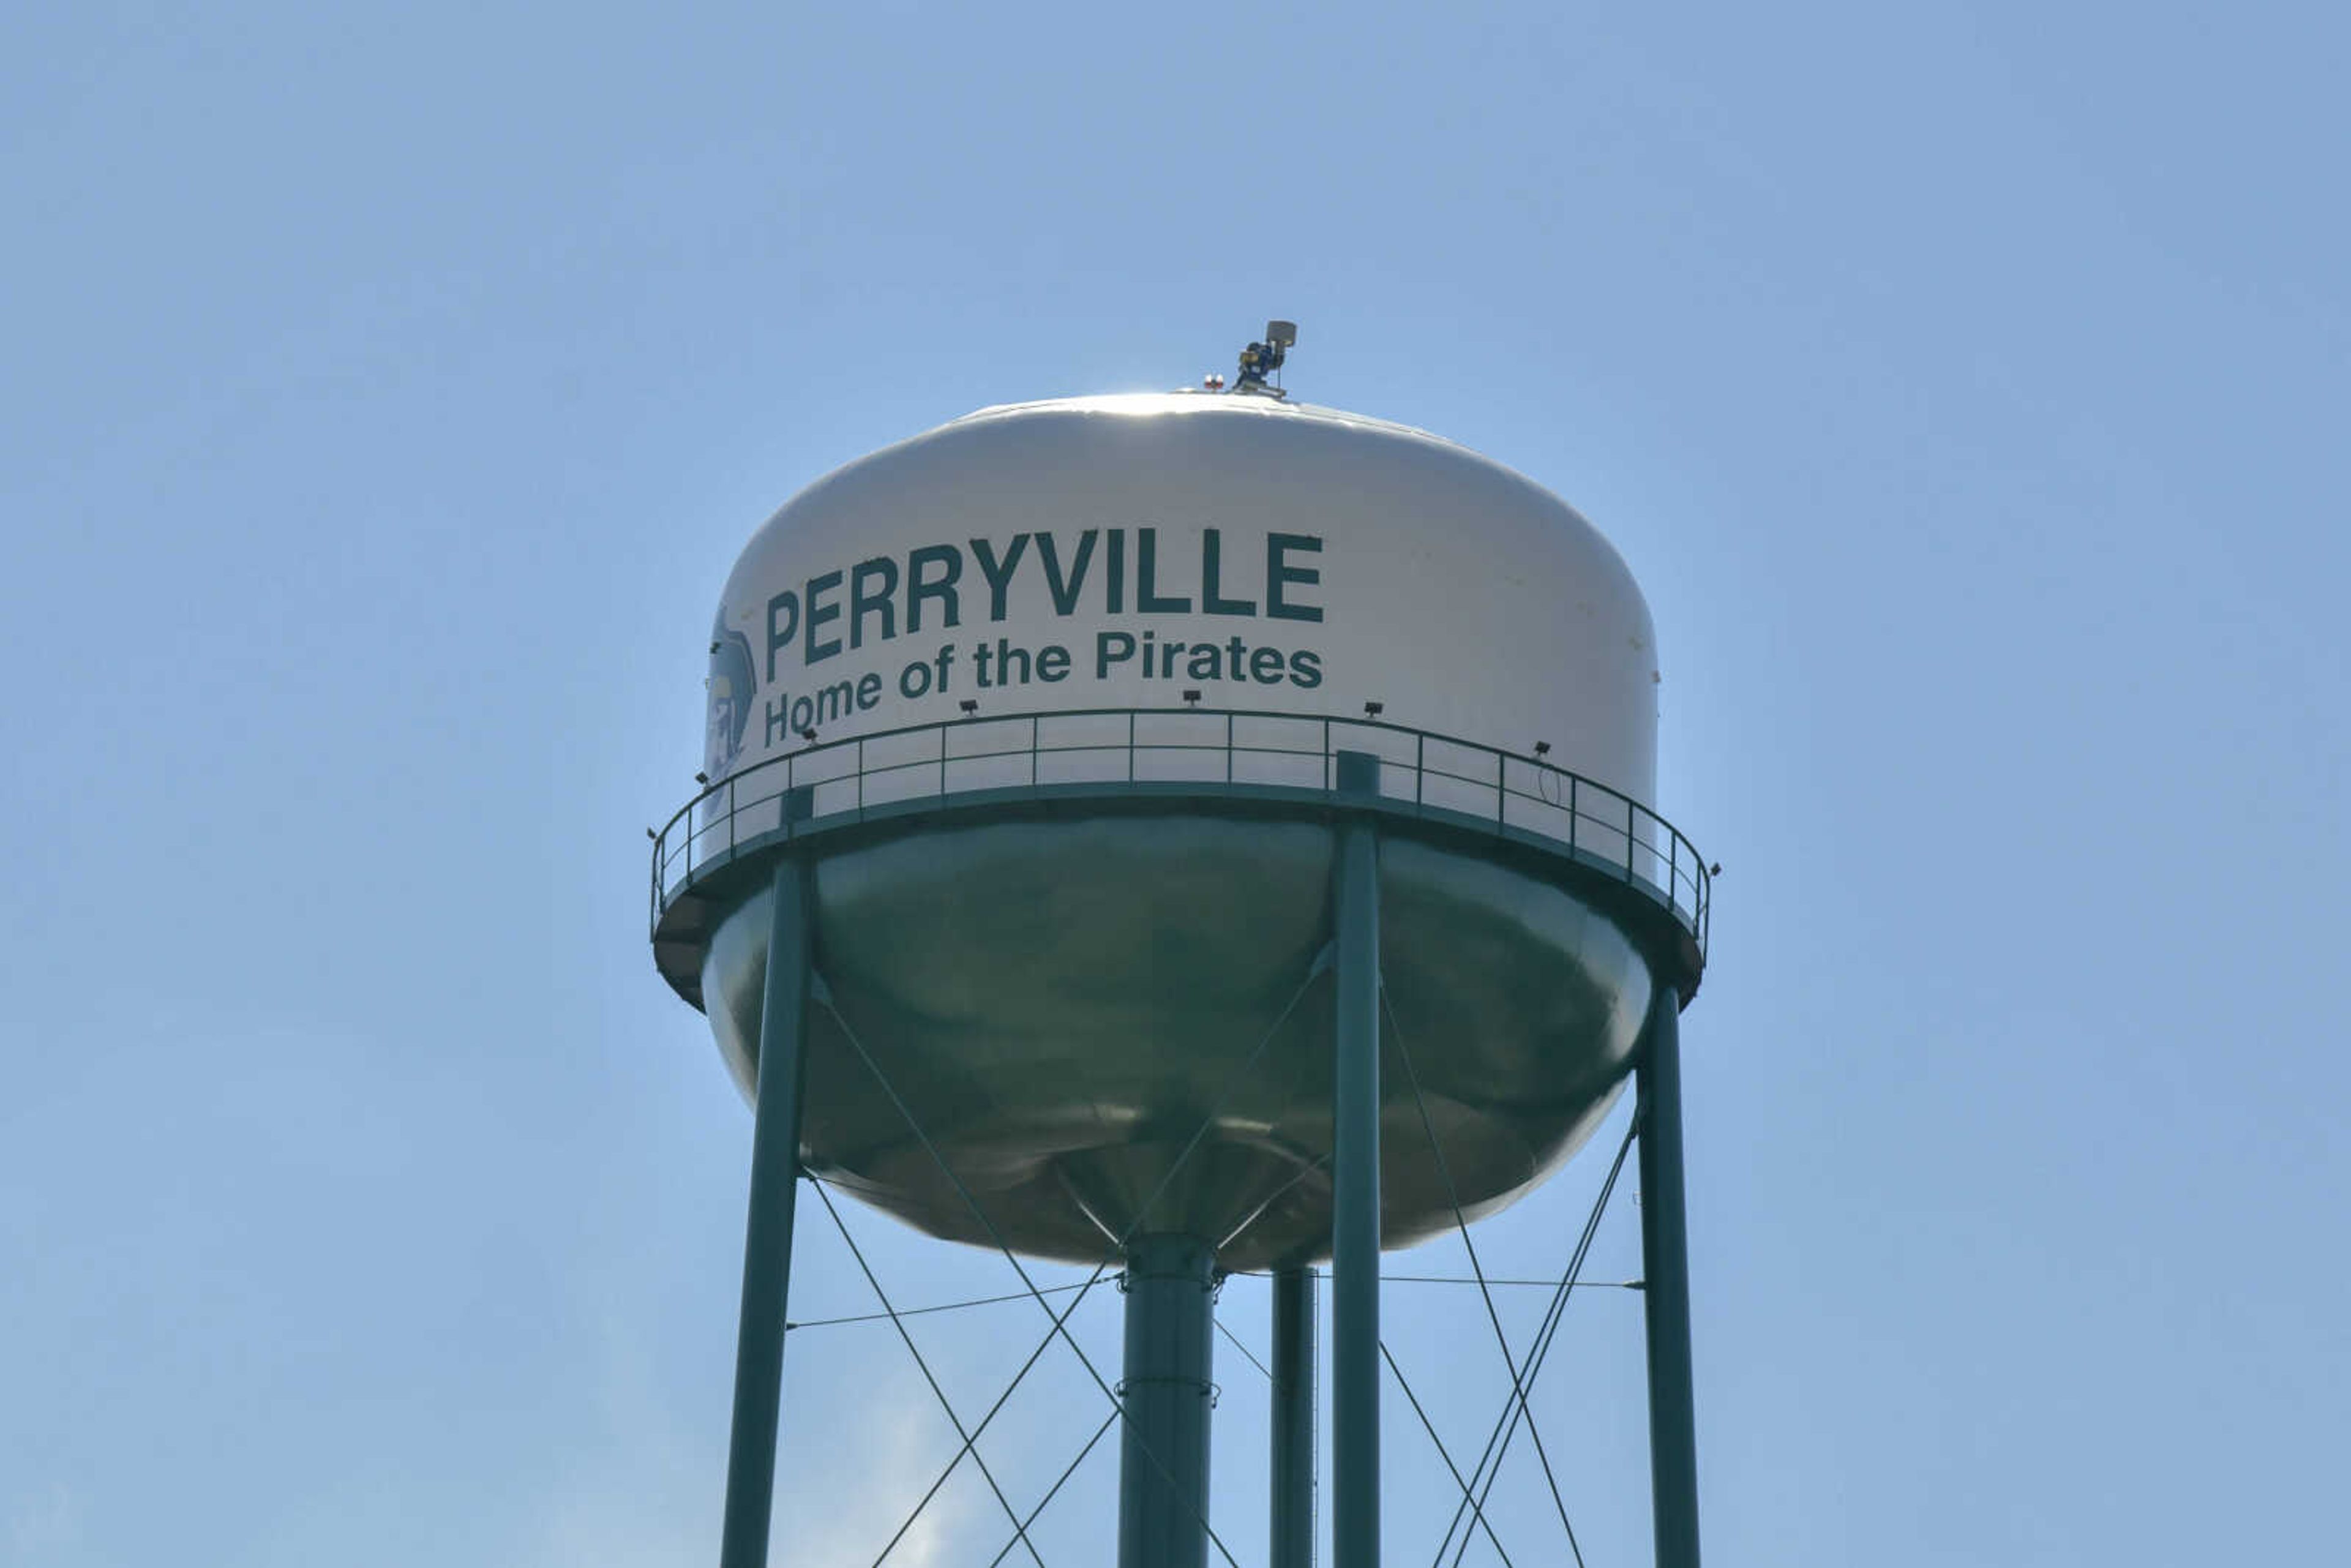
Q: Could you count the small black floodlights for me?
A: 8